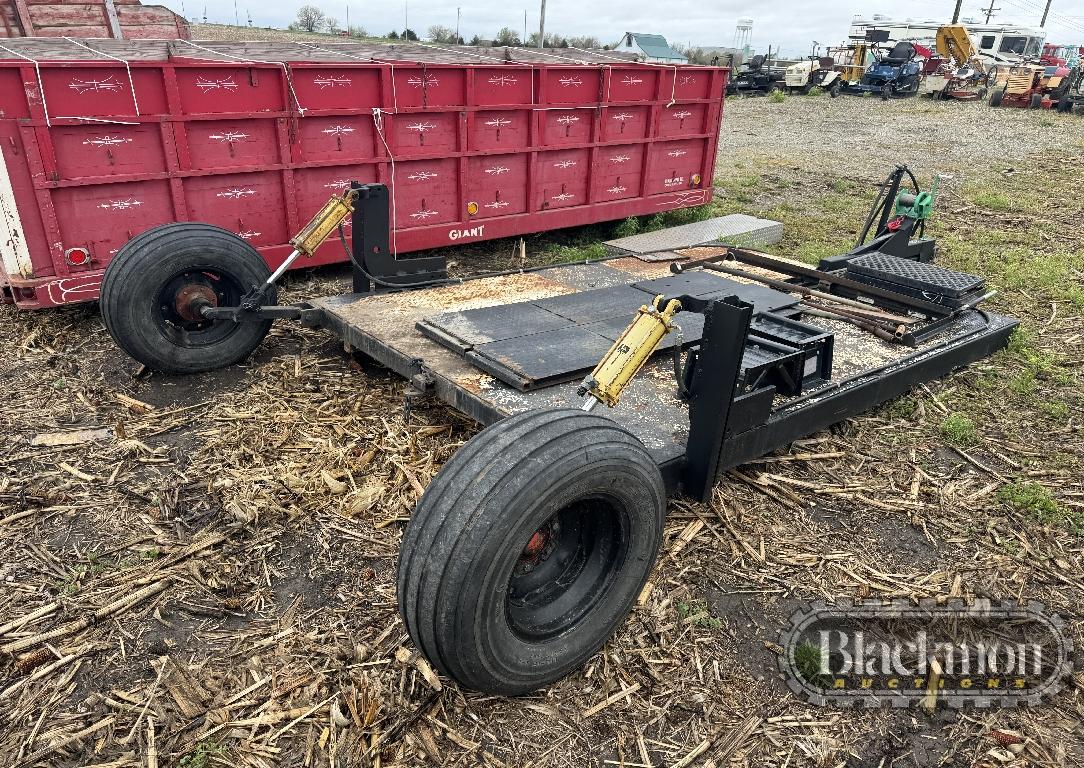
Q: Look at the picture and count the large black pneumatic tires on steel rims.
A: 2